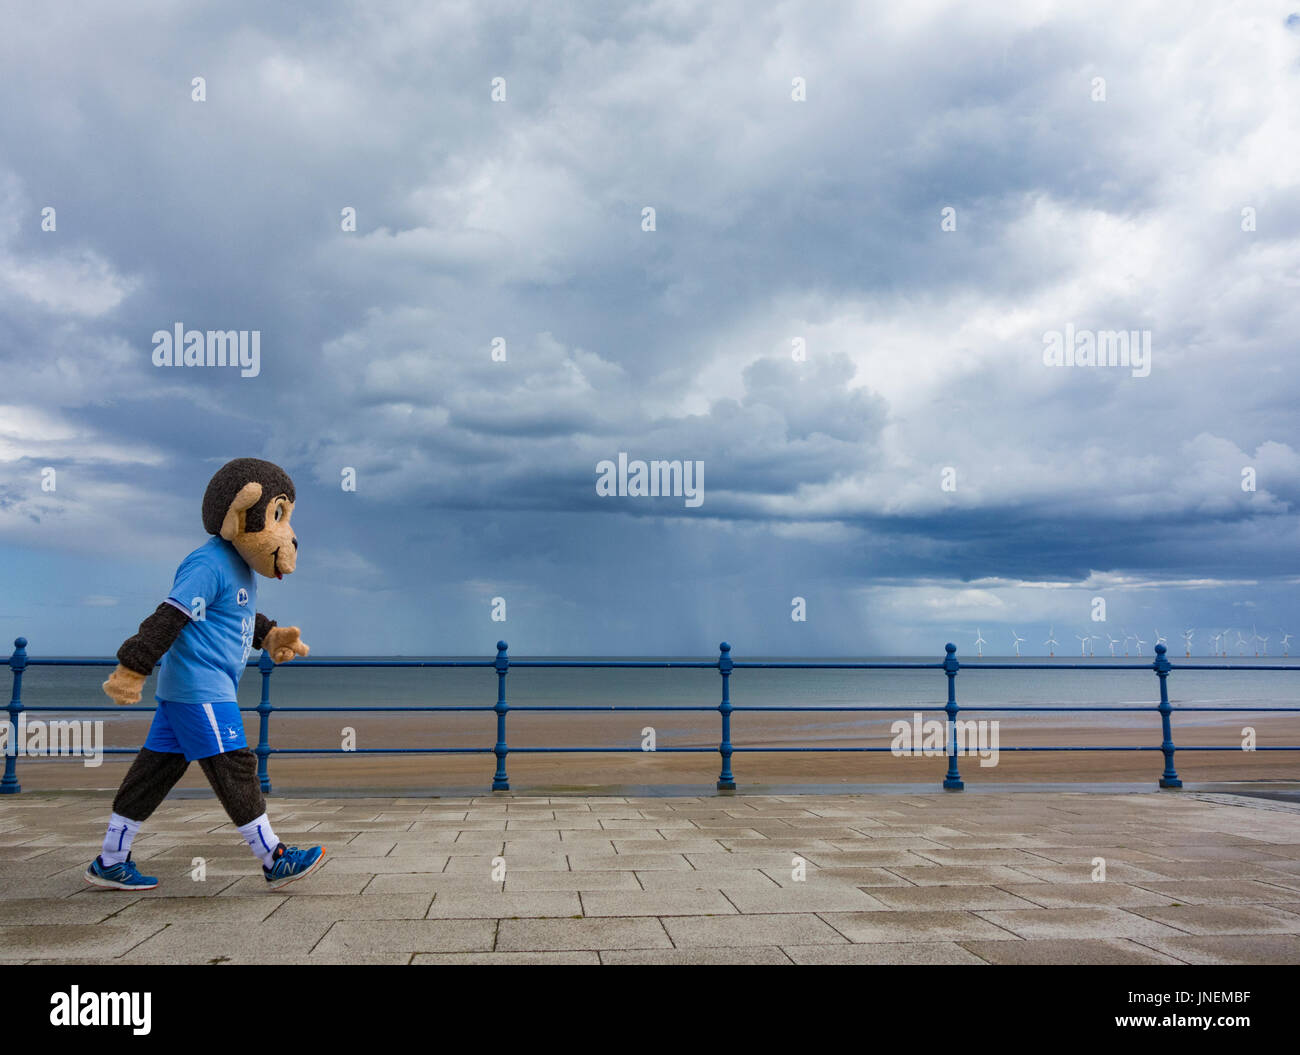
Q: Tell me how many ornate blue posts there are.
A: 6